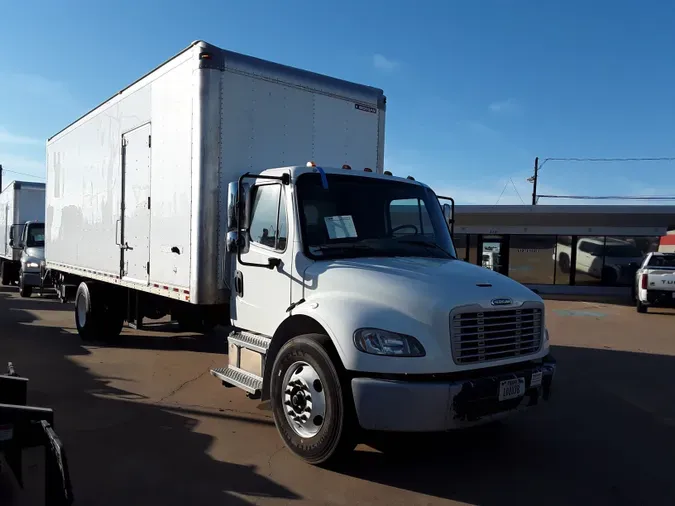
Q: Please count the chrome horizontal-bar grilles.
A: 1